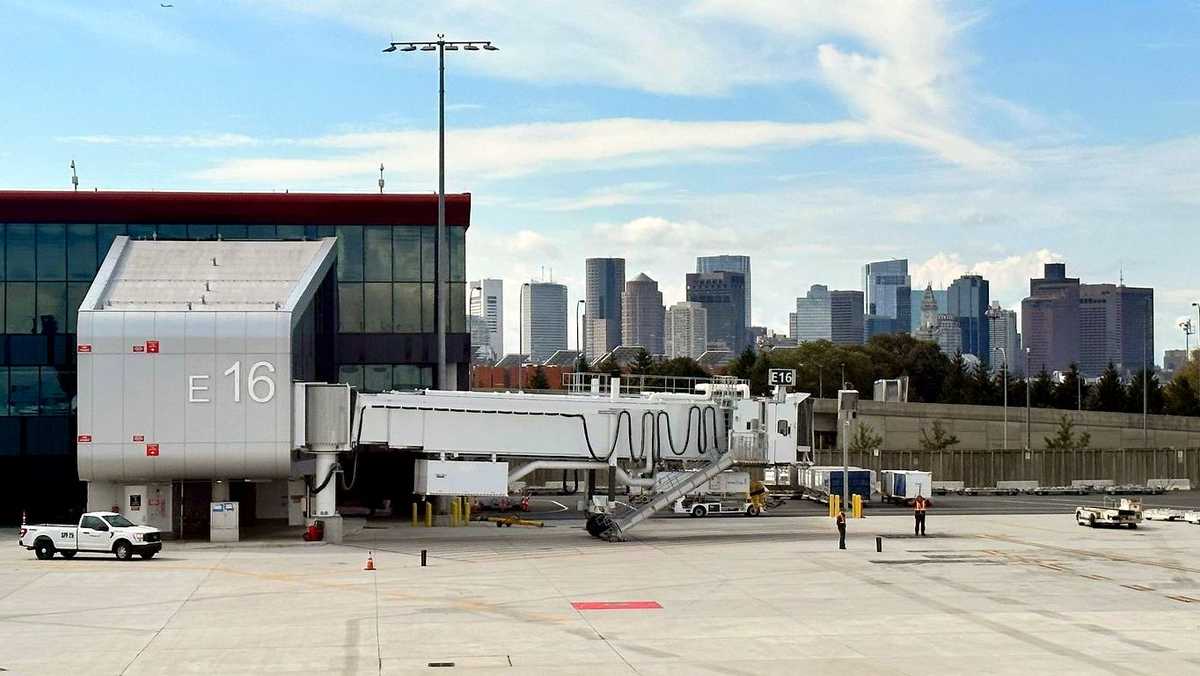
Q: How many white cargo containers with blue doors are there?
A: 2